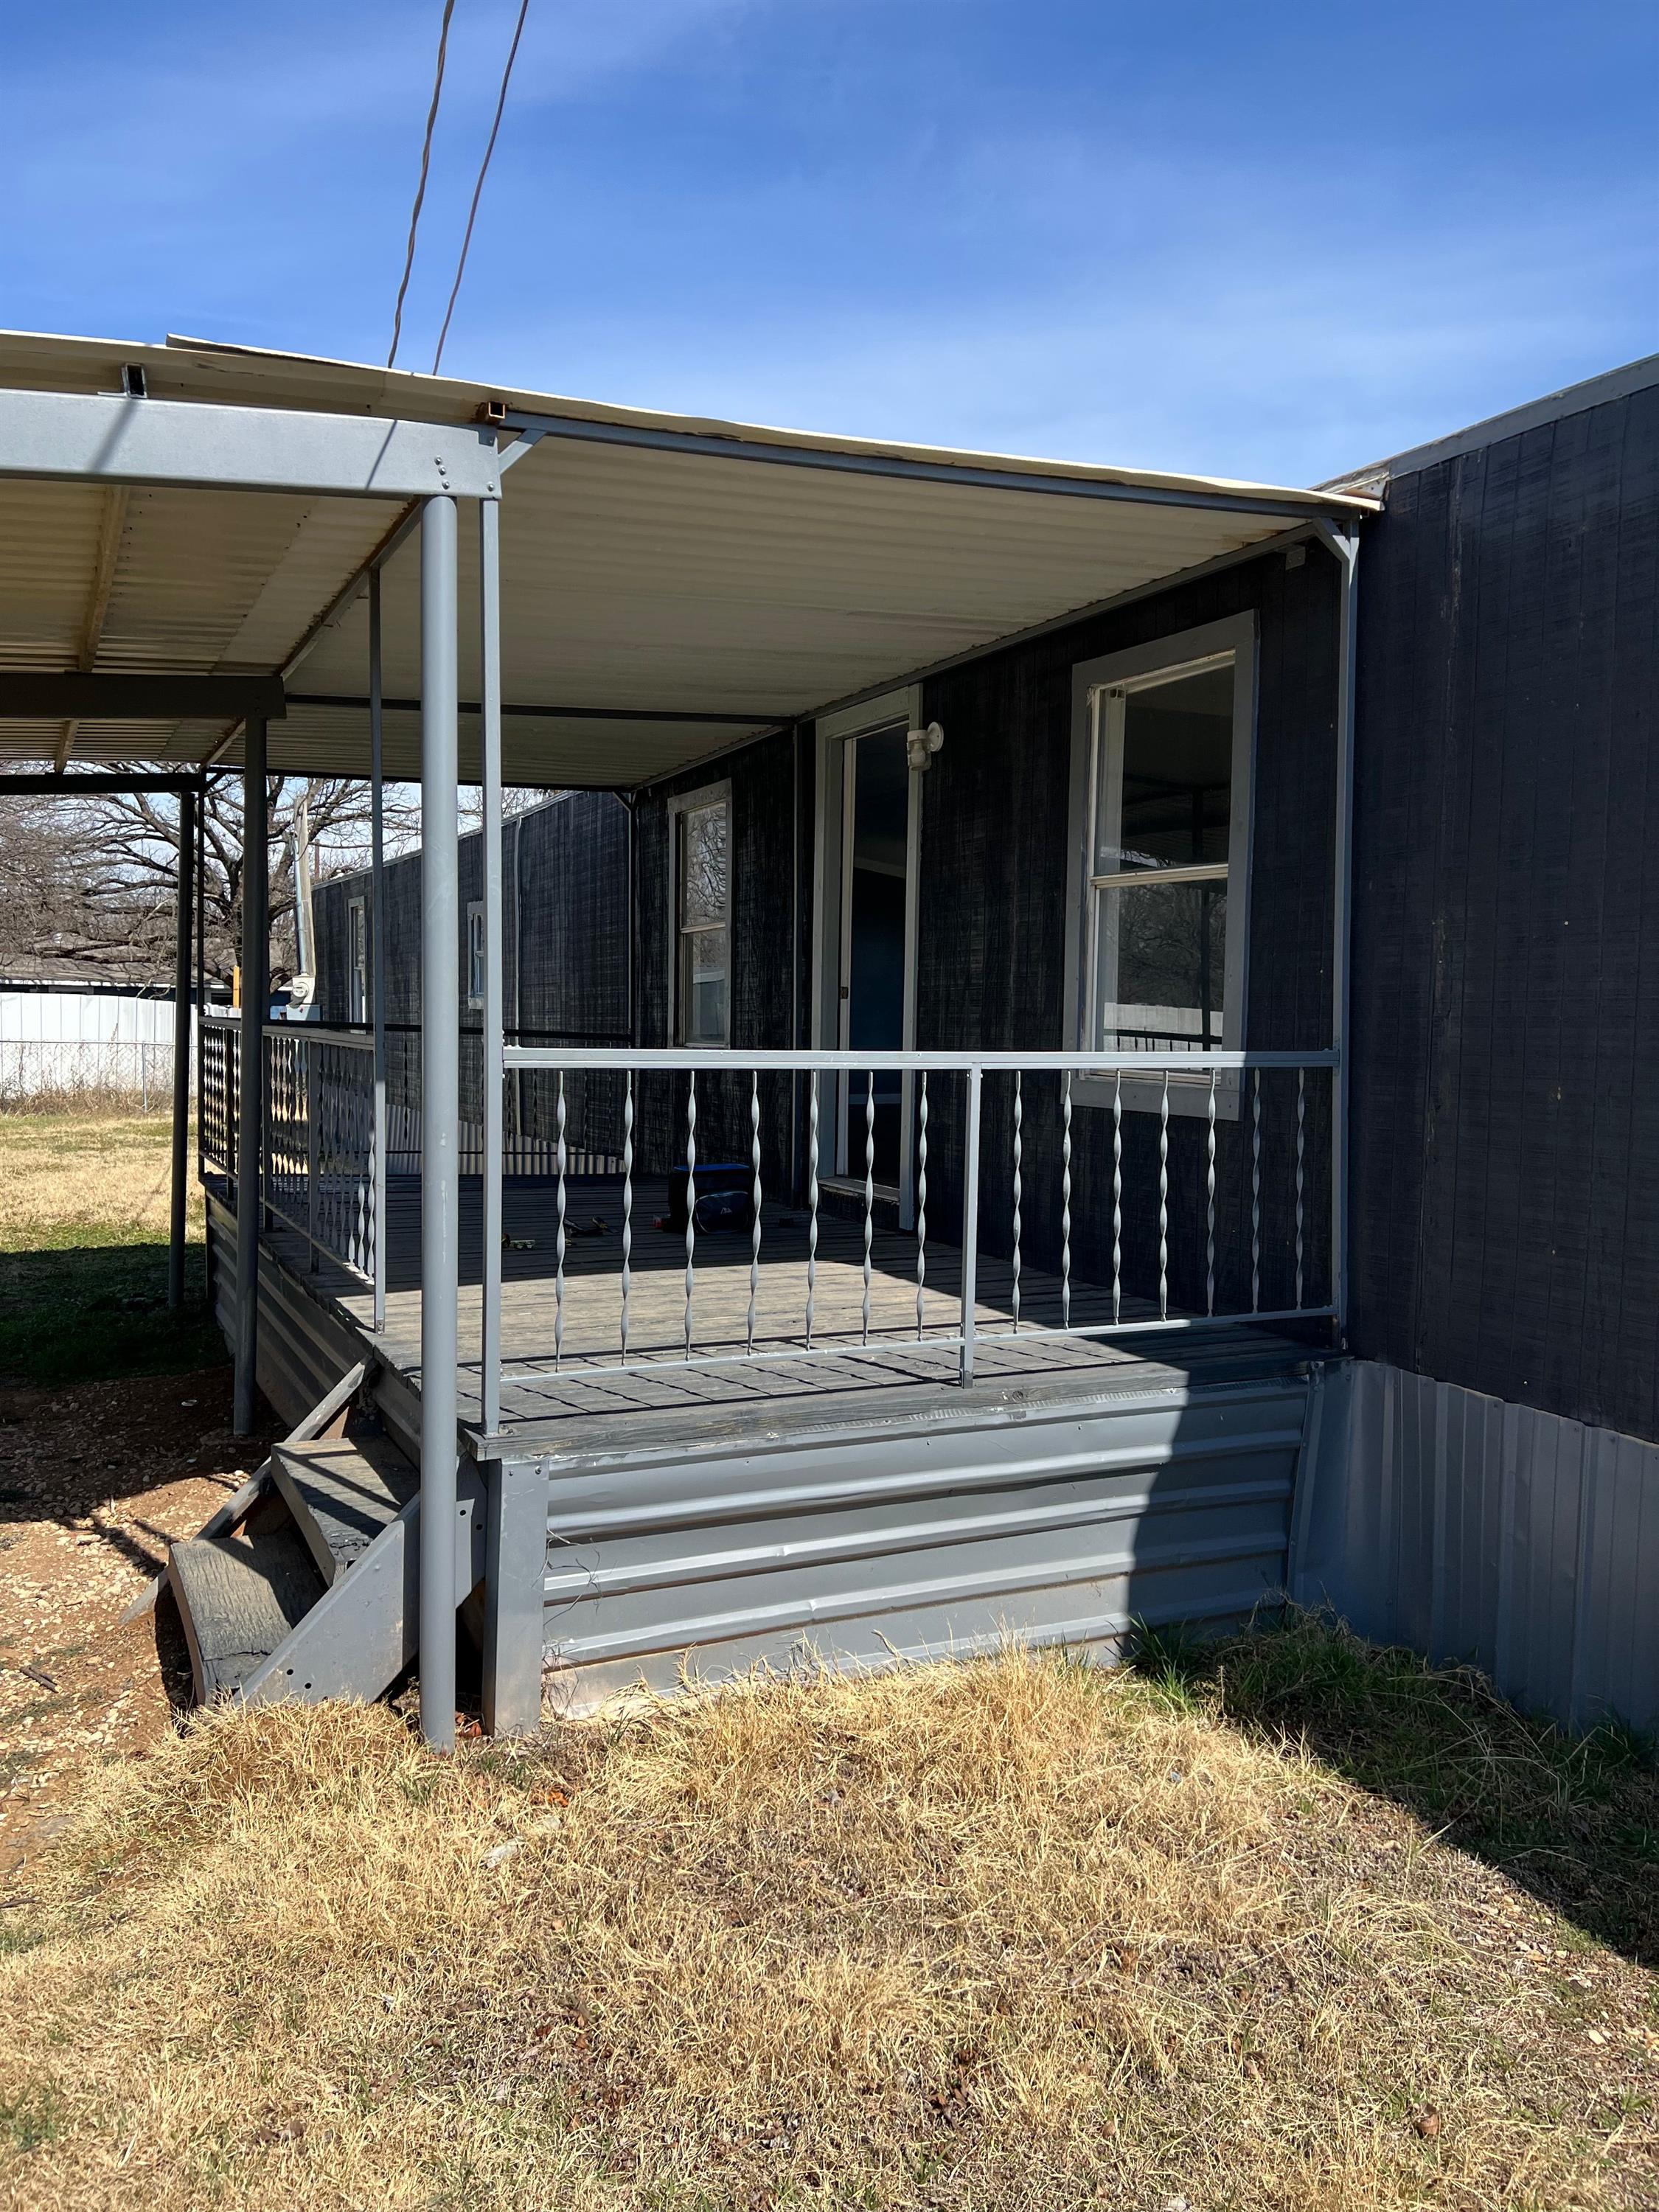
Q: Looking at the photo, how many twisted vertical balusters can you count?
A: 14